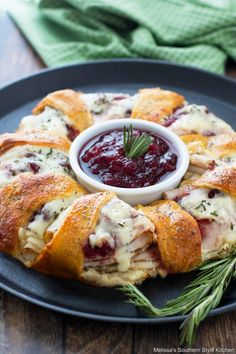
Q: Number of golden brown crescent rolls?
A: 8